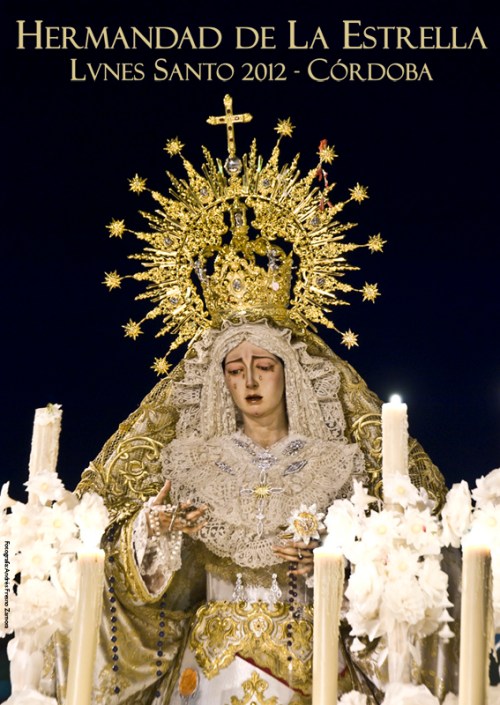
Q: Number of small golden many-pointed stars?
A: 12